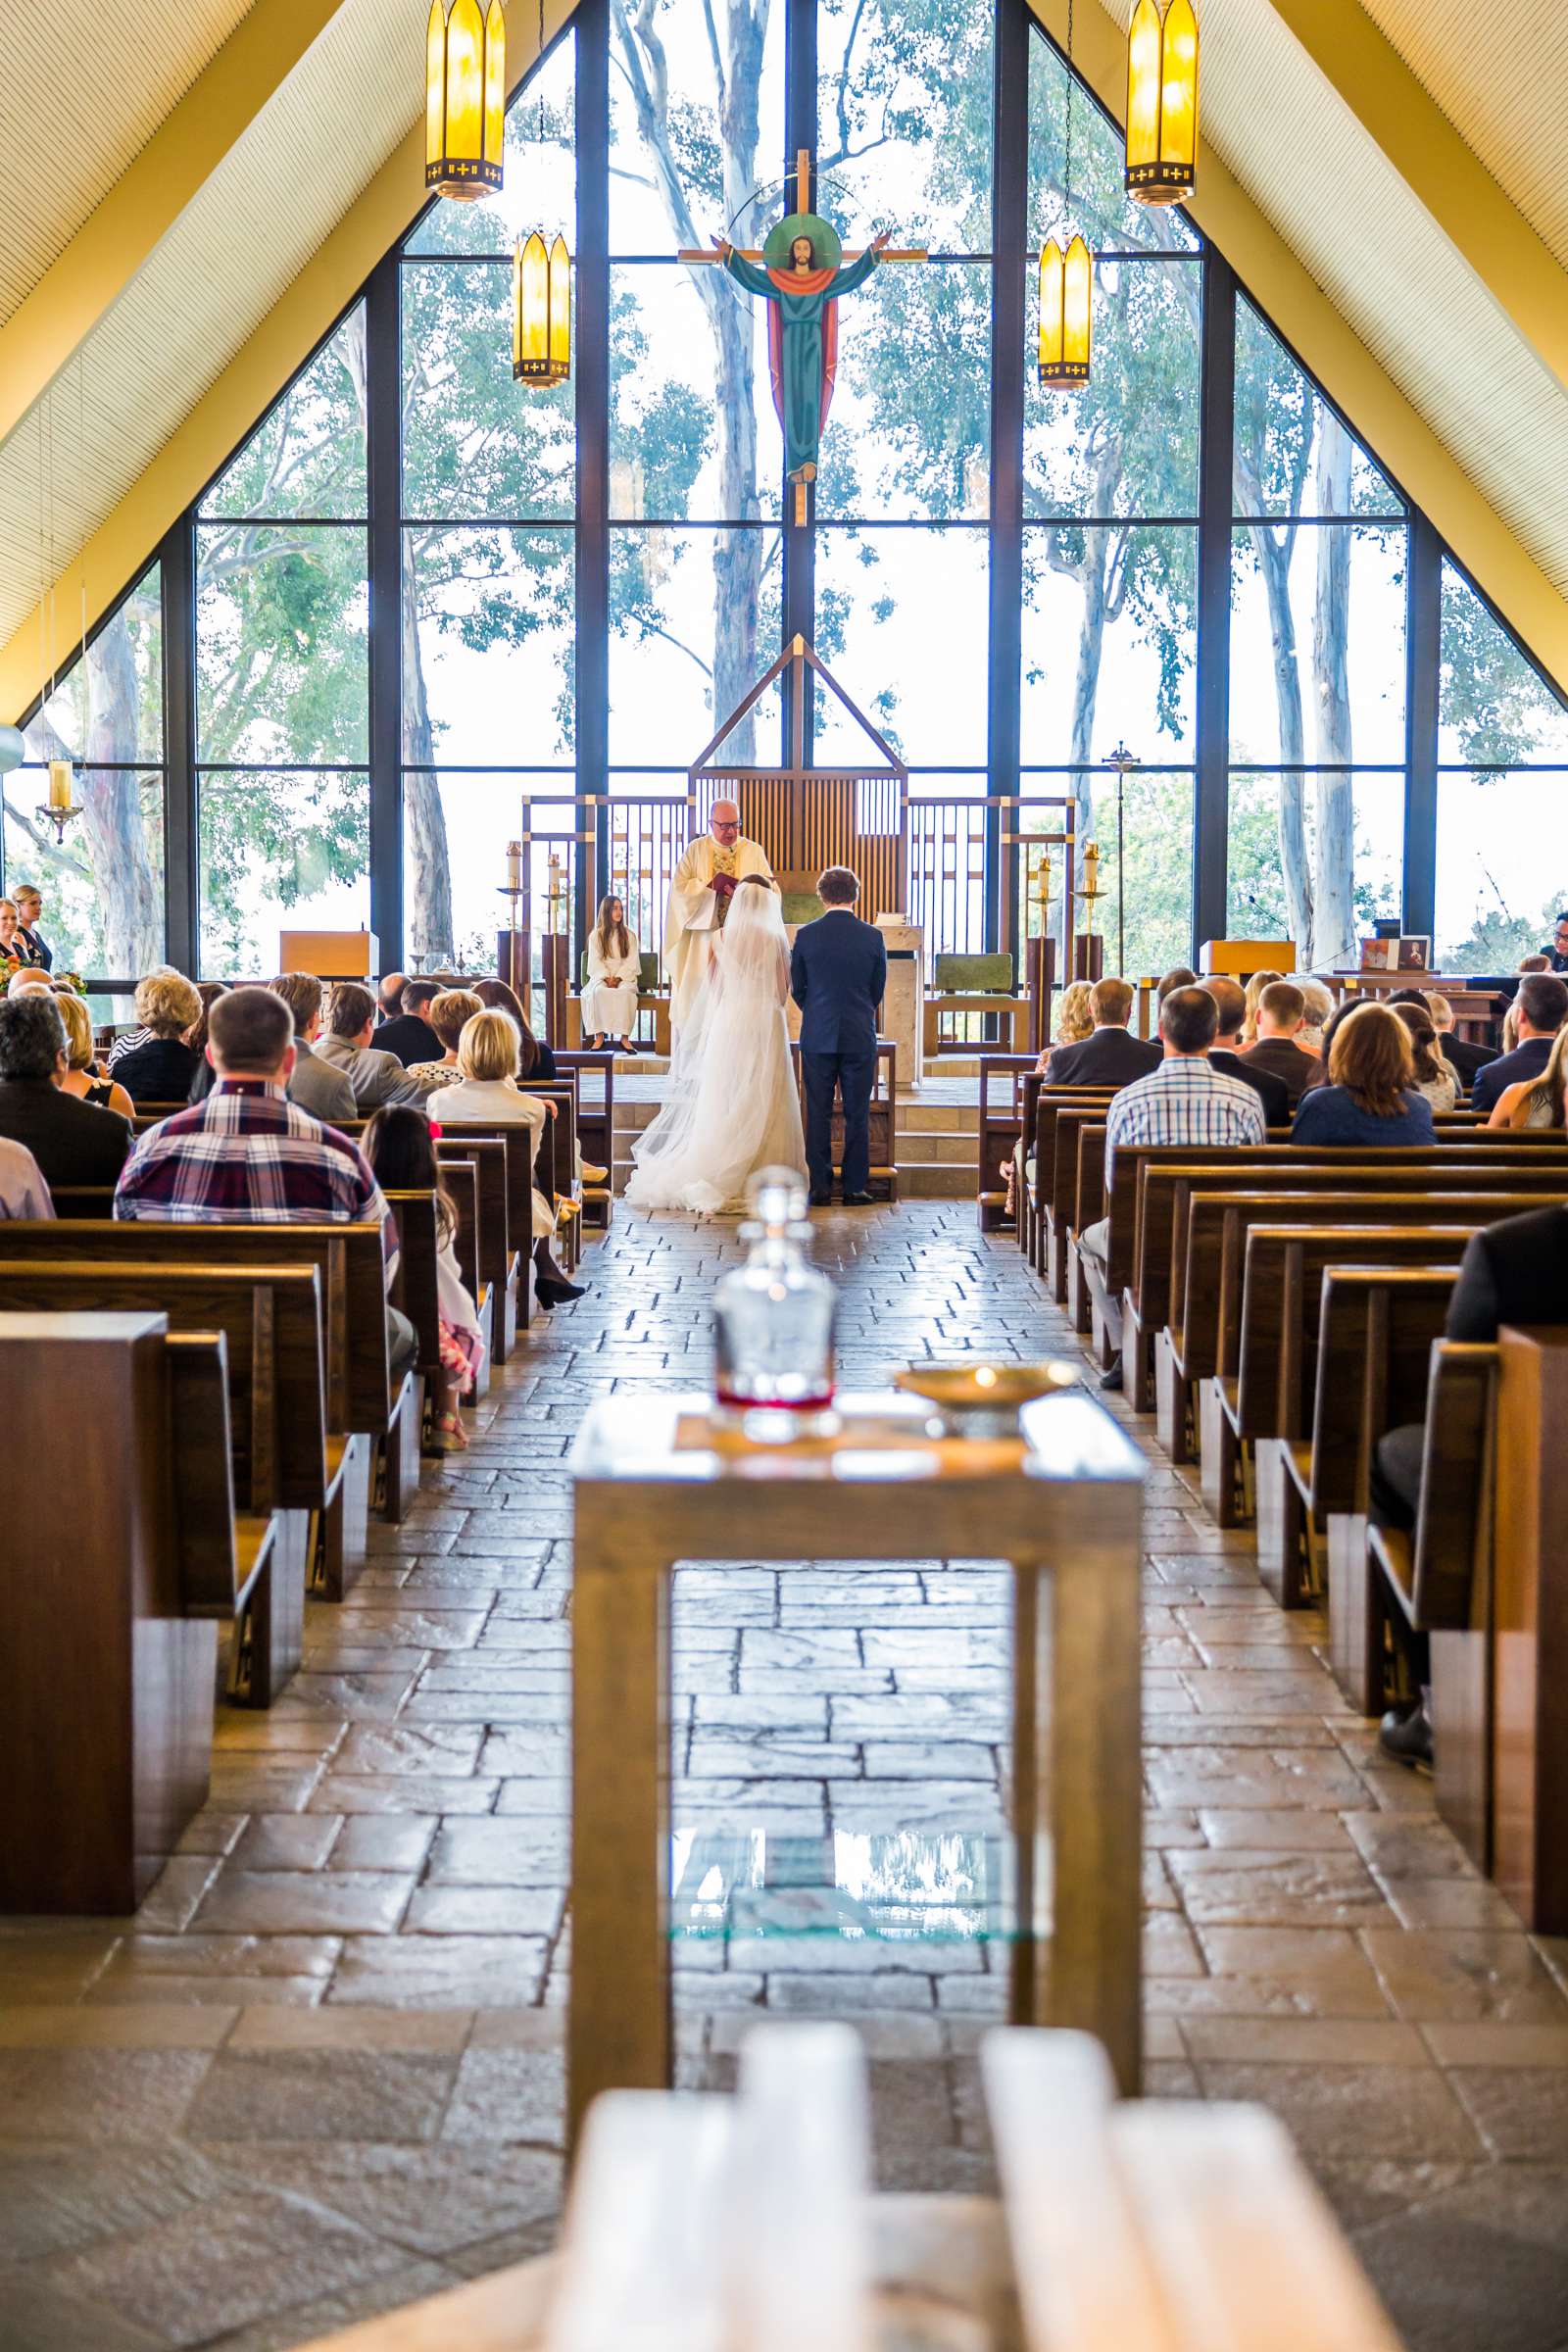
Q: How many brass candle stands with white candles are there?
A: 4